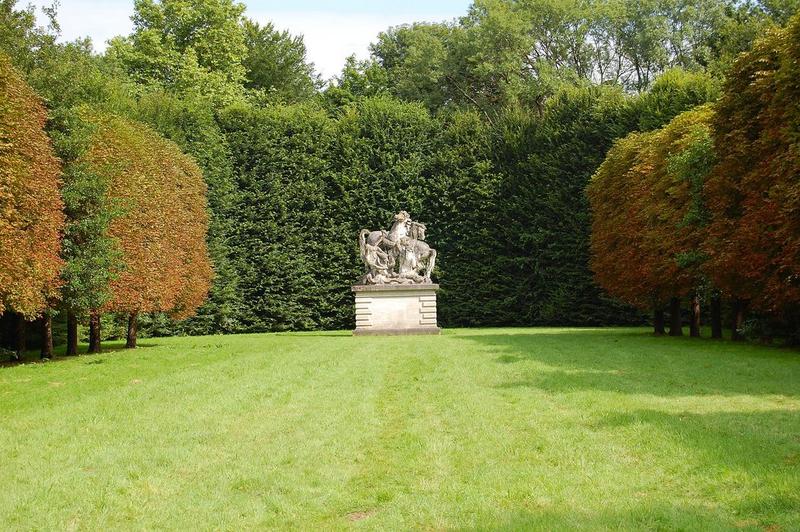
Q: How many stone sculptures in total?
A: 1